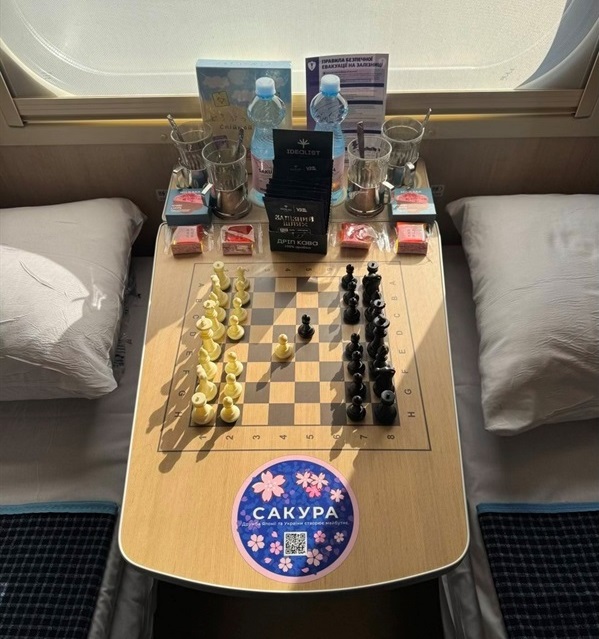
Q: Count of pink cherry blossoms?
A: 11